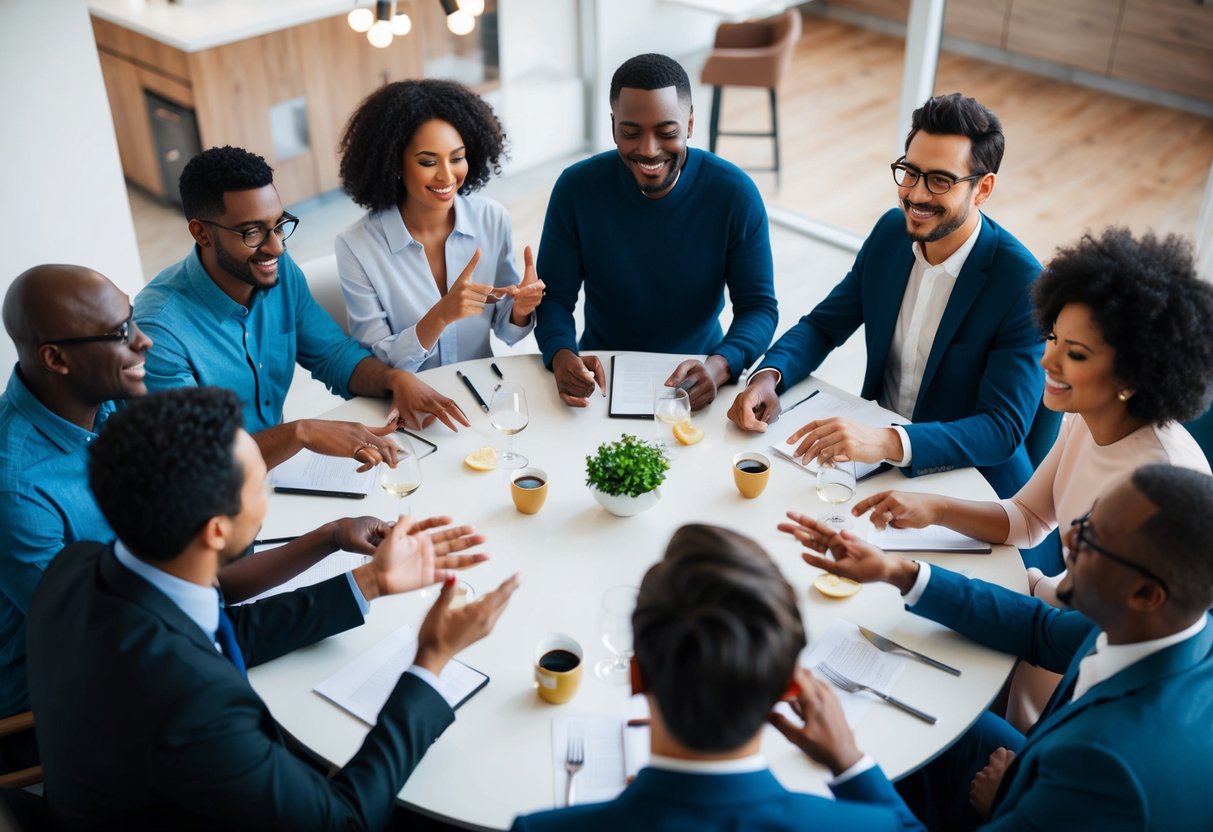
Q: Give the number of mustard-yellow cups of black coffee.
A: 3